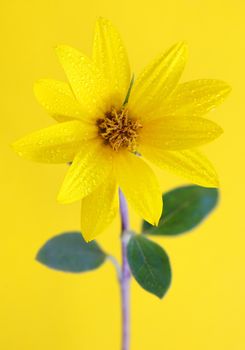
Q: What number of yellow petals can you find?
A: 11